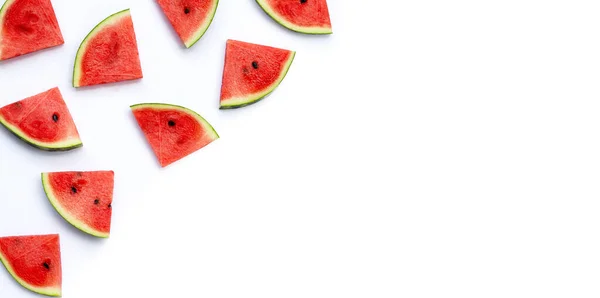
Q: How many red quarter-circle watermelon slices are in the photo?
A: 9